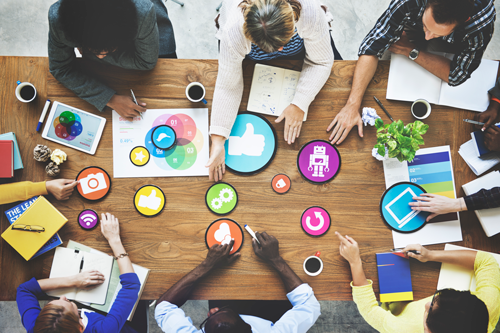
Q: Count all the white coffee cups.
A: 4